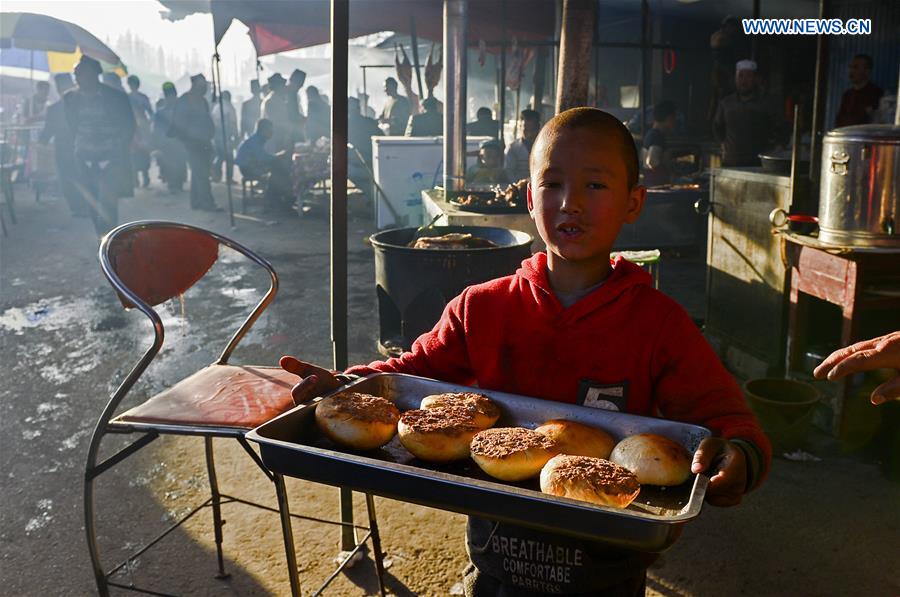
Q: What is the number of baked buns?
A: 7